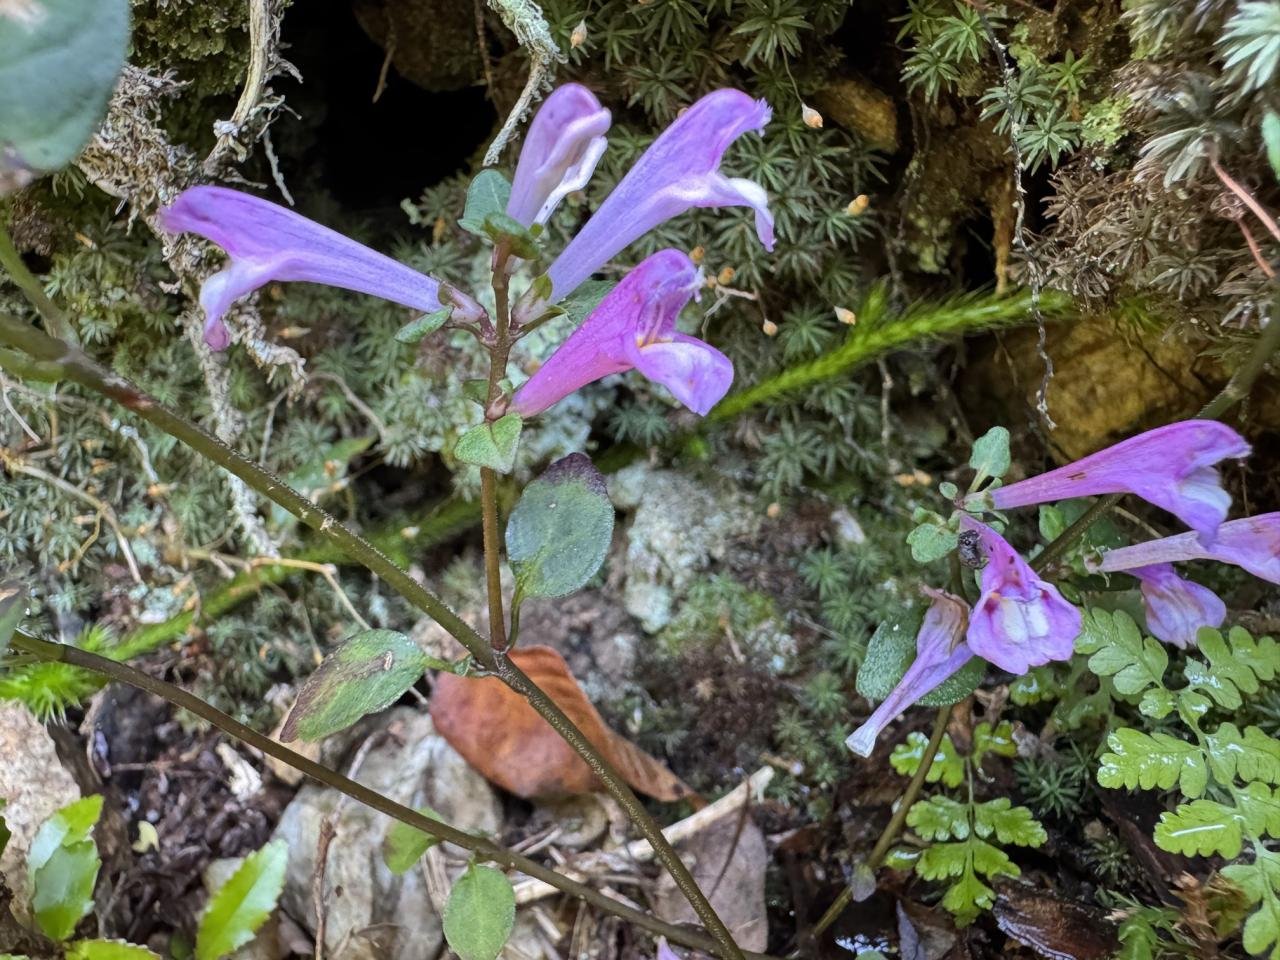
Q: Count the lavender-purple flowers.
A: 9